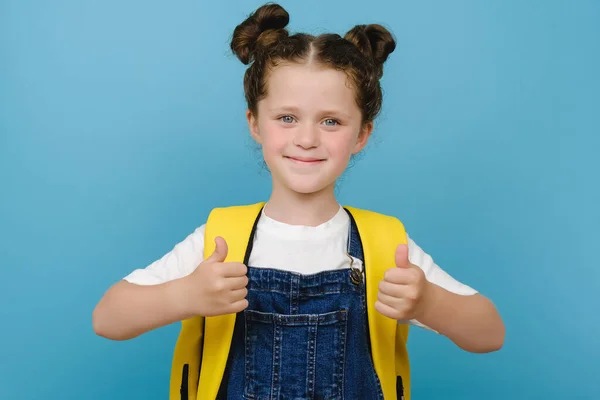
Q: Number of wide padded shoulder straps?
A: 2